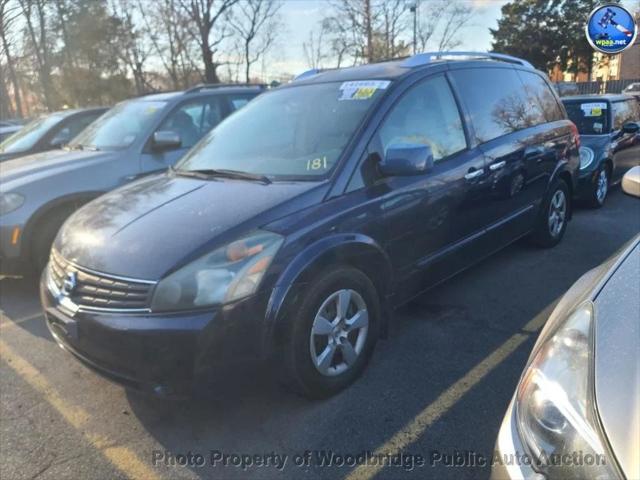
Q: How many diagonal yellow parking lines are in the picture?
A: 2